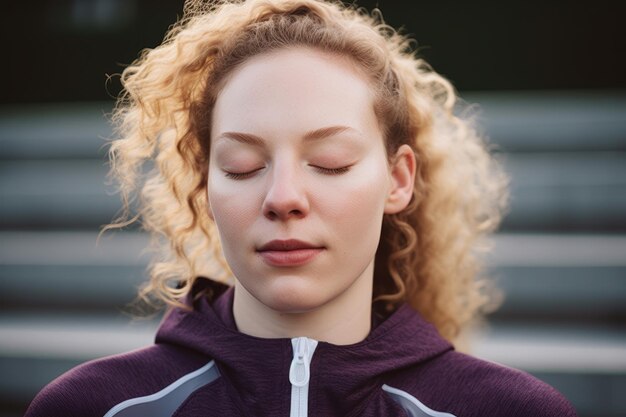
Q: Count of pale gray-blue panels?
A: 2